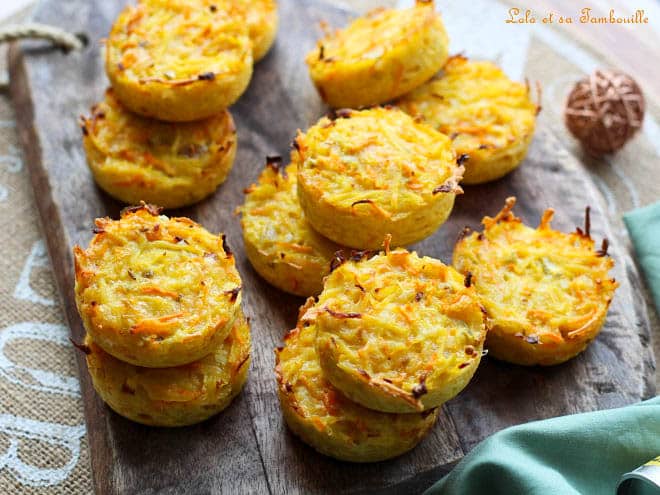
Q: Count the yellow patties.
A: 12